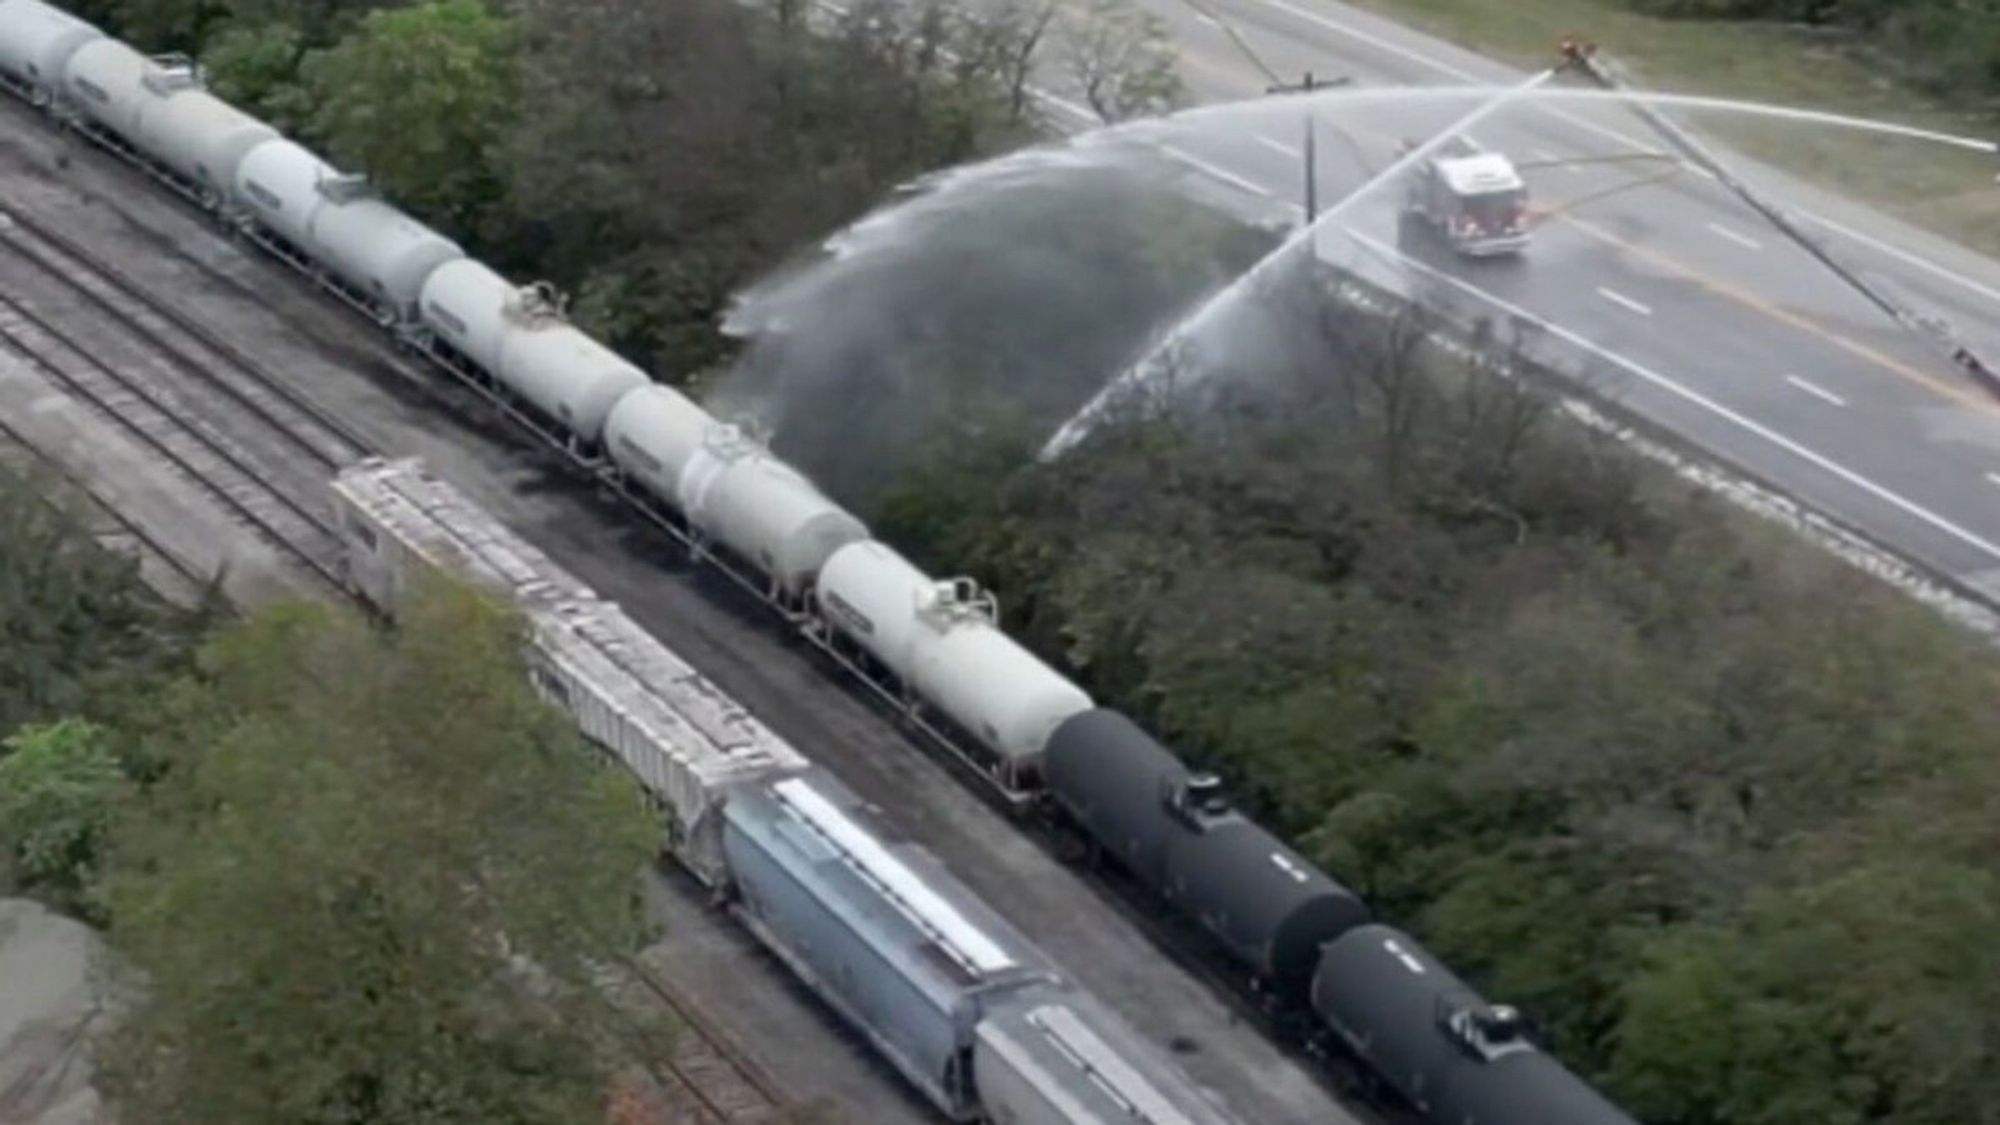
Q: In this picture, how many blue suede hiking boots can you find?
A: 0